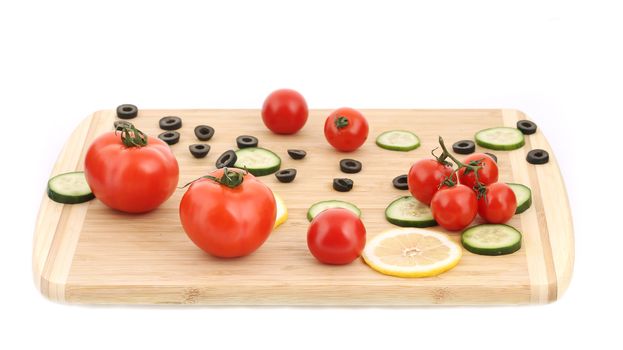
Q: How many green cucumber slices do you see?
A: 8